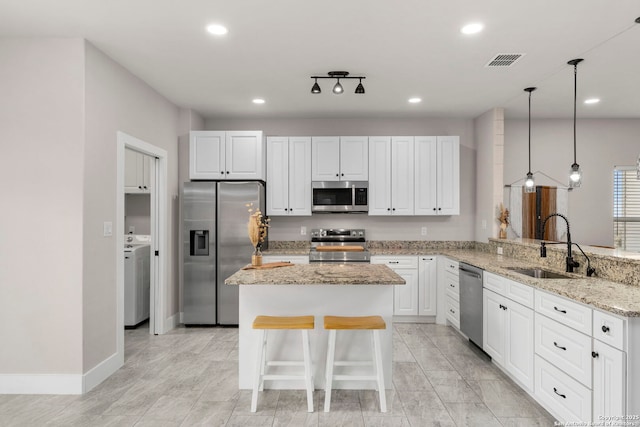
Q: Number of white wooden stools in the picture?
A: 2